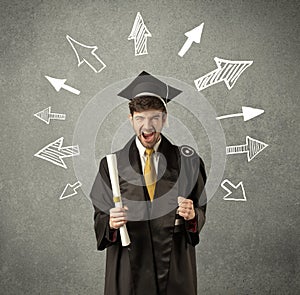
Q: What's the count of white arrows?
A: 11